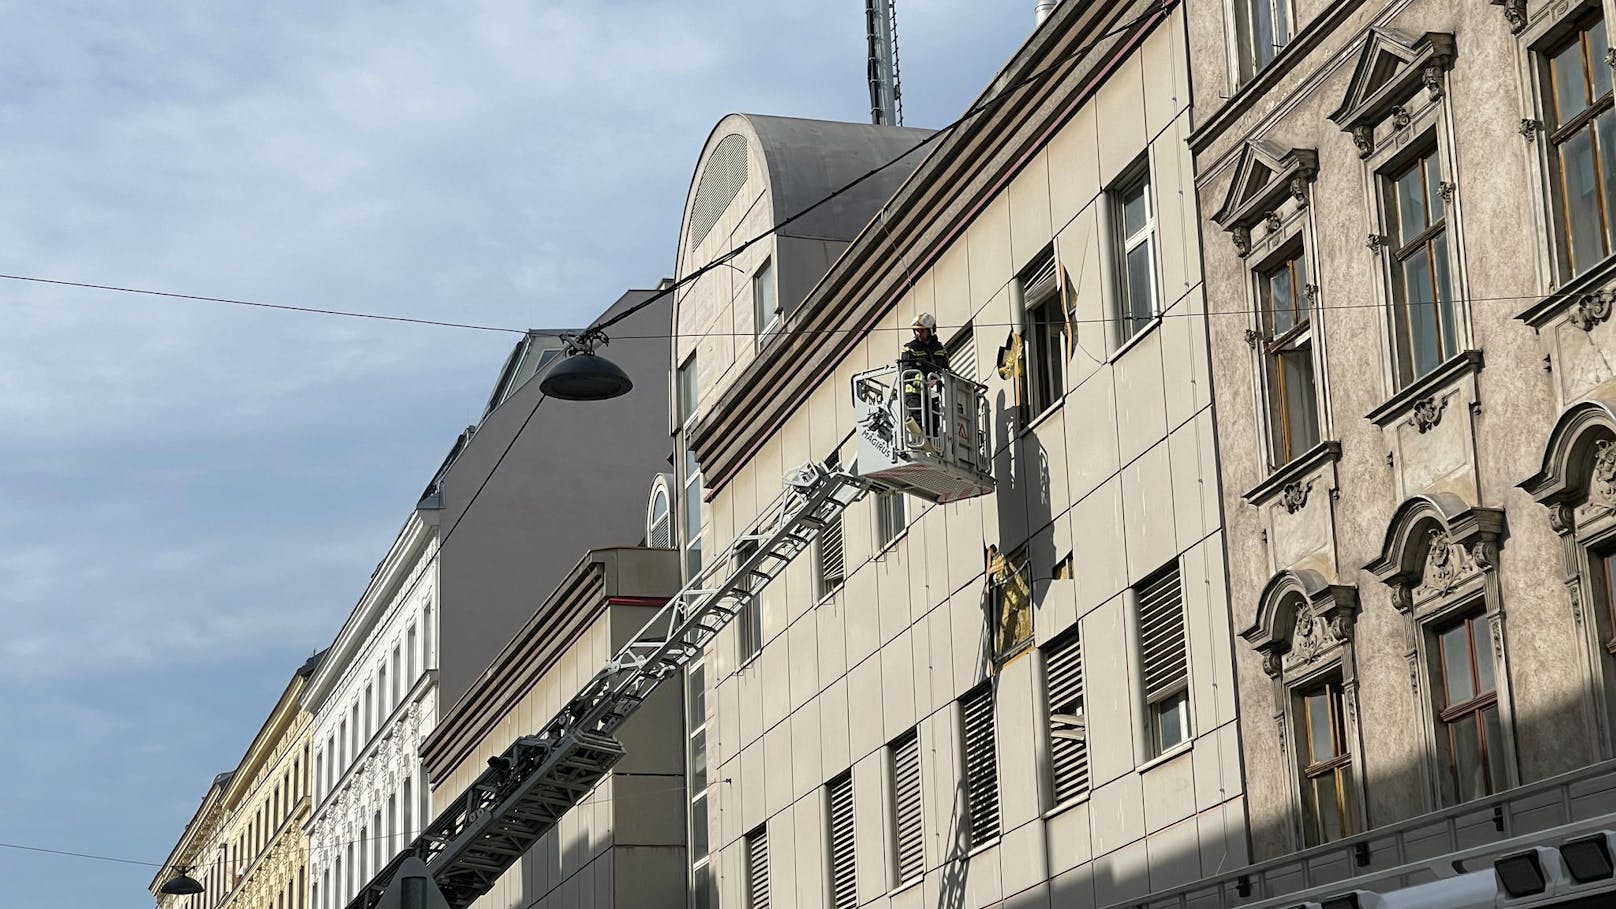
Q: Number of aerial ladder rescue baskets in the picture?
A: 1